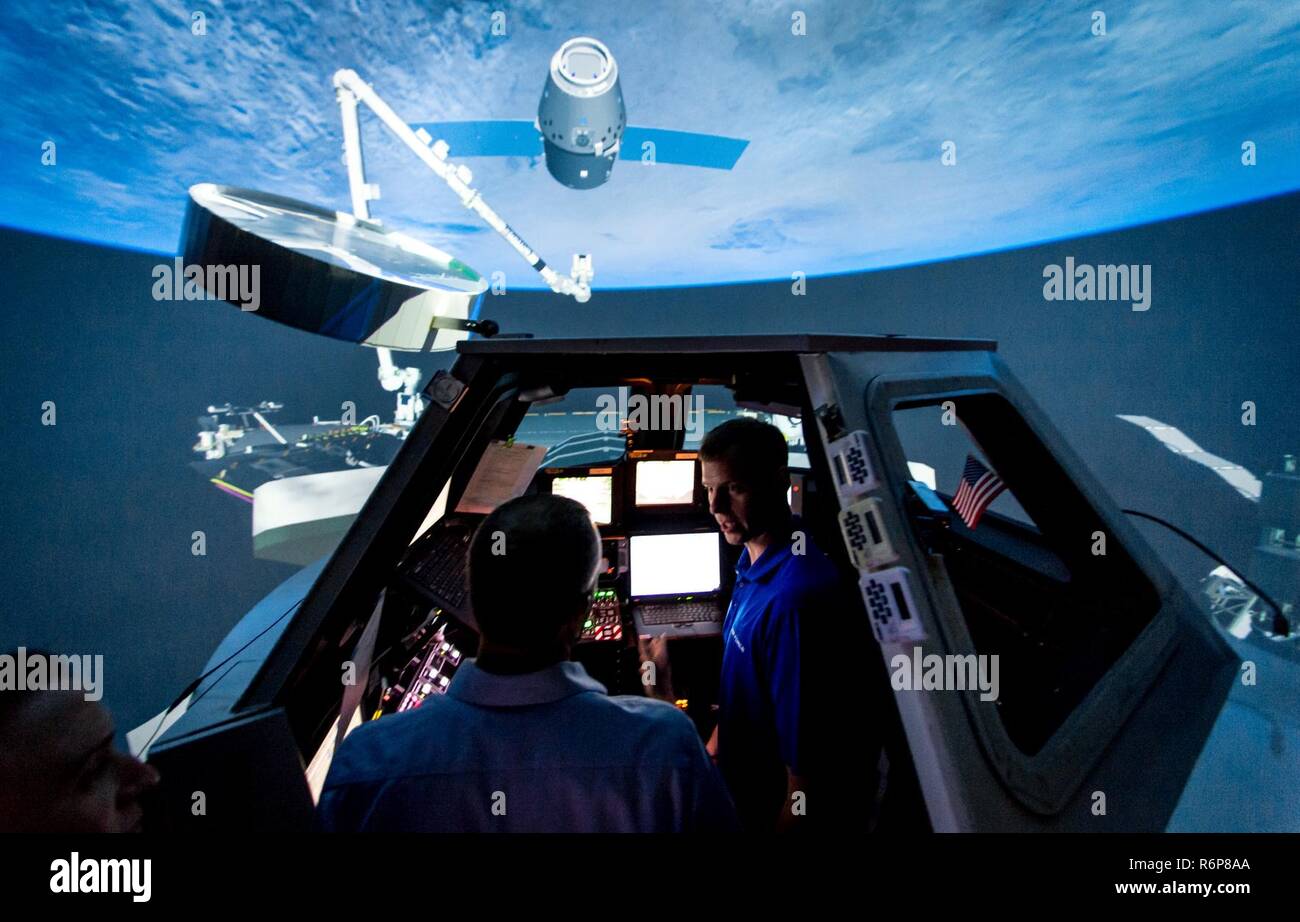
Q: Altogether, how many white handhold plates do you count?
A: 3